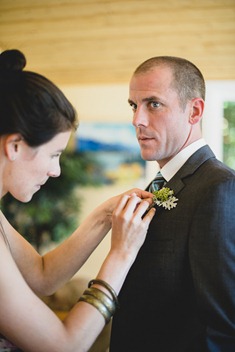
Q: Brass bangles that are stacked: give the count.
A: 3